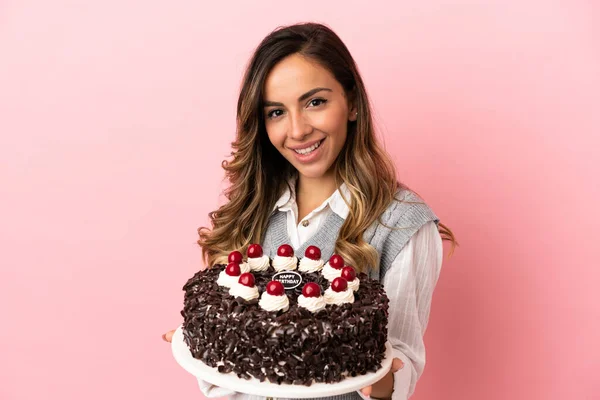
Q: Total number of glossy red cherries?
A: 11